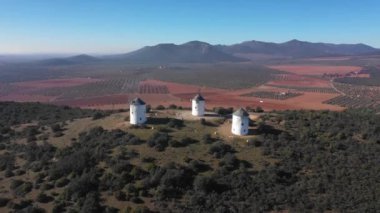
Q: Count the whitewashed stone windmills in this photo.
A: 3